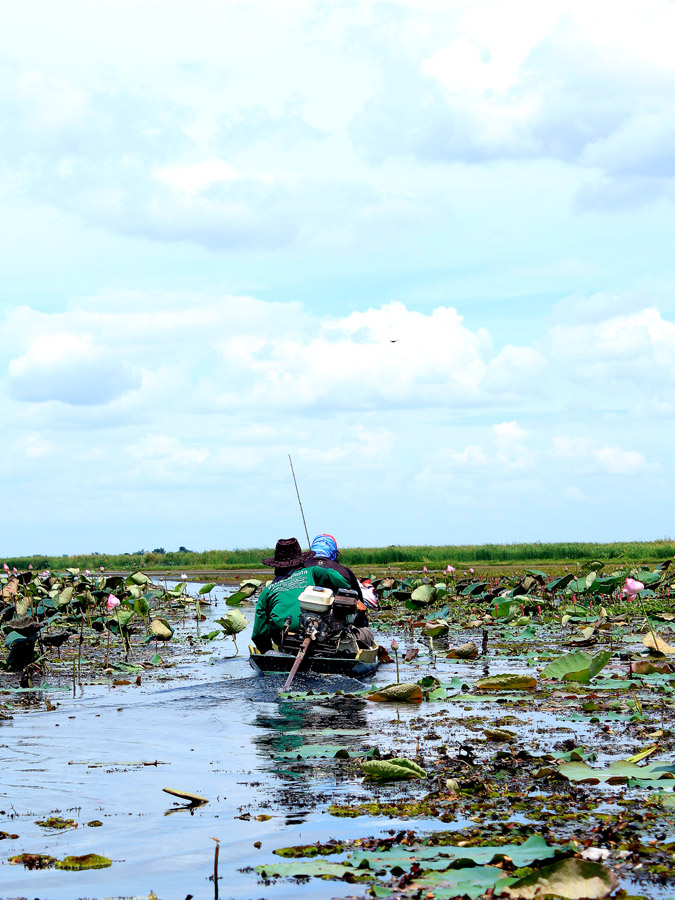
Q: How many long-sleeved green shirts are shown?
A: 1